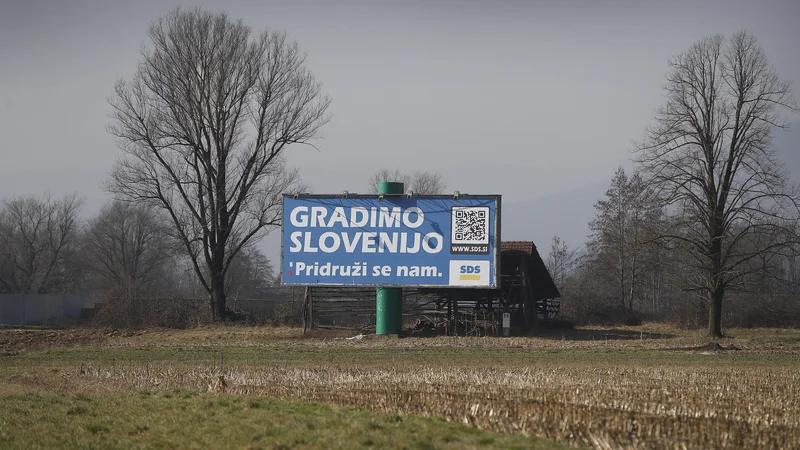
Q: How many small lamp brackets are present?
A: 5